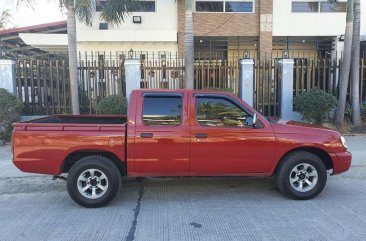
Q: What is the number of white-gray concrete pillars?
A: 4